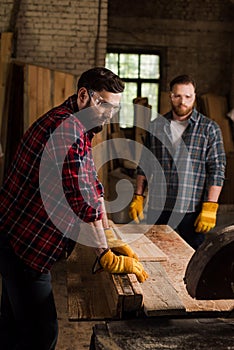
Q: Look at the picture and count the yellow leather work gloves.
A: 4